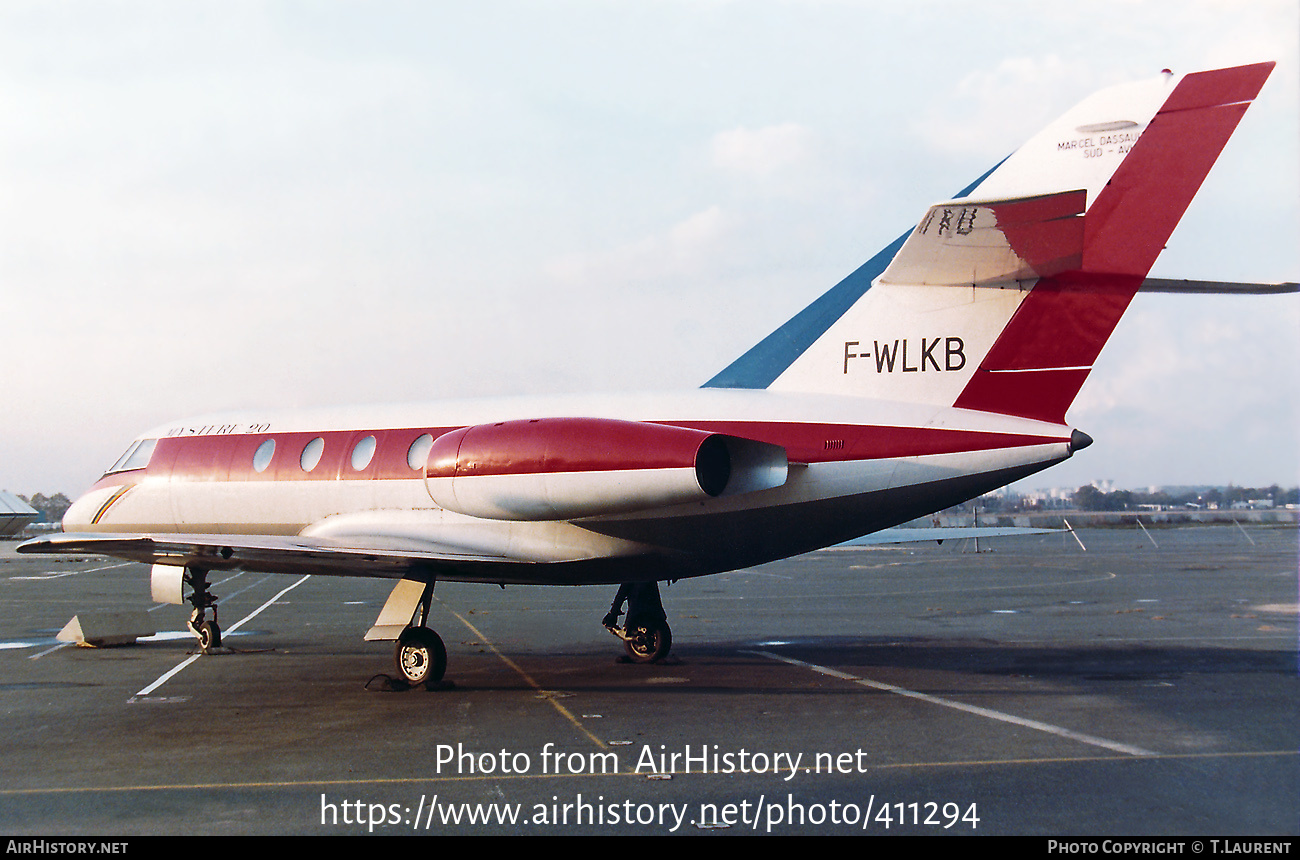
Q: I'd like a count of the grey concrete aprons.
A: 1